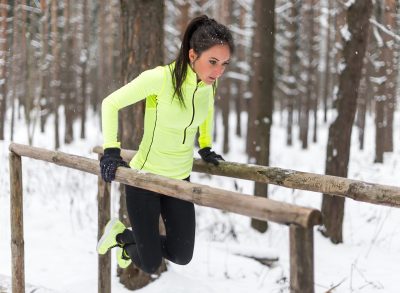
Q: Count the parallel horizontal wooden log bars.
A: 2